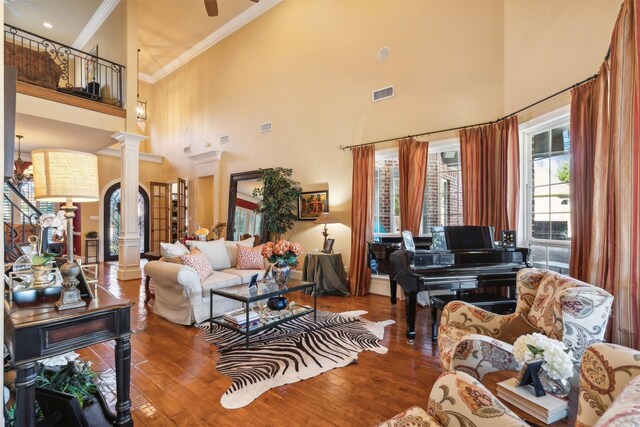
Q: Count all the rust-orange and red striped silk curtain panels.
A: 5